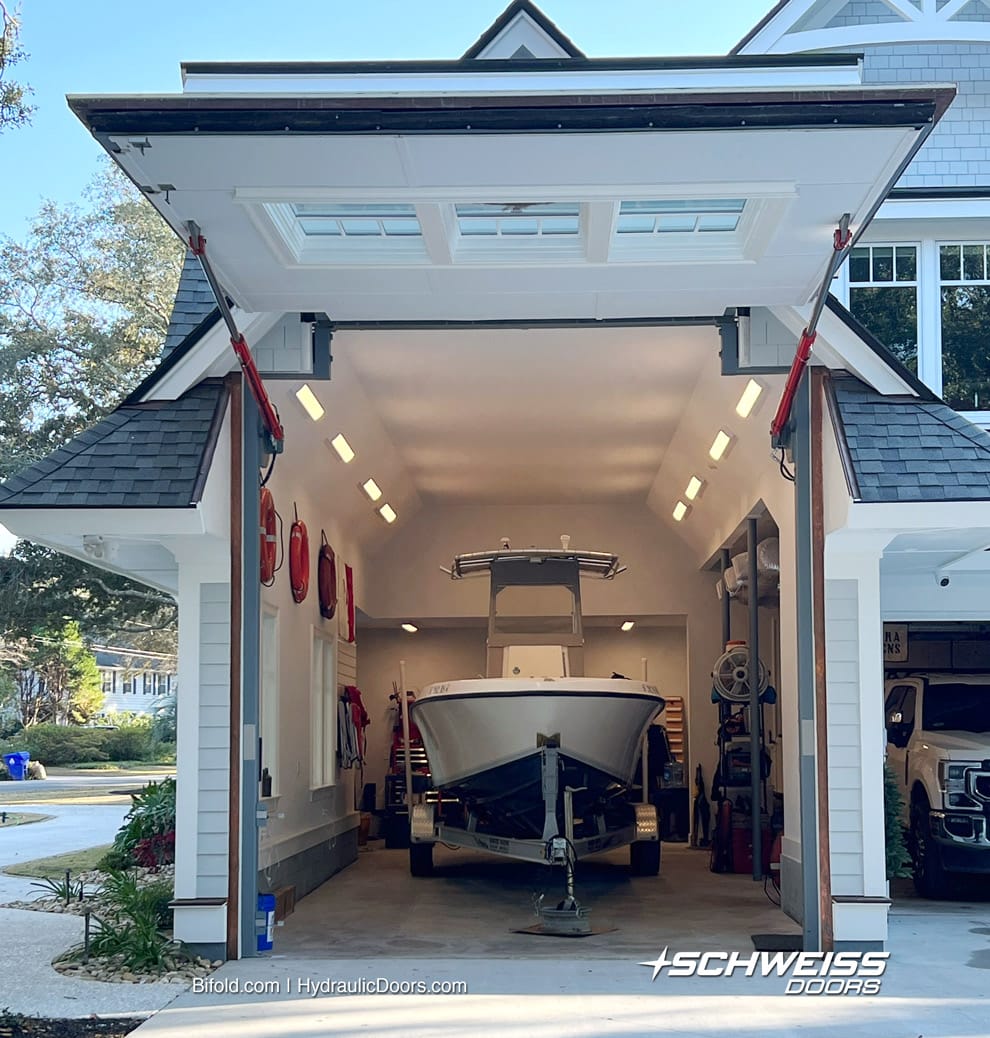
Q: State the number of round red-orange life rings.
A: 3